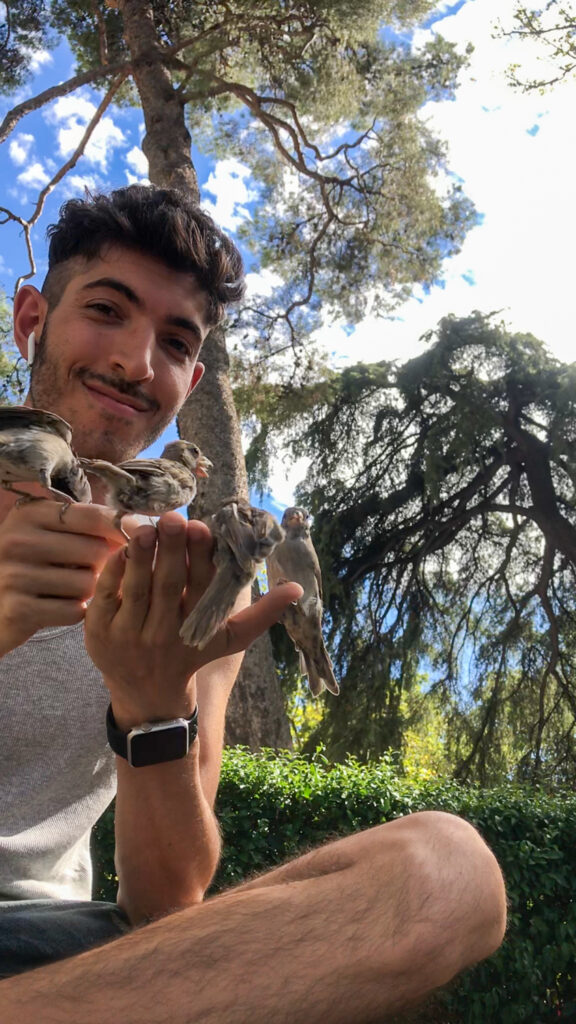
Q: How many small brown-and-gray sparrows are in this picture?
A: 4